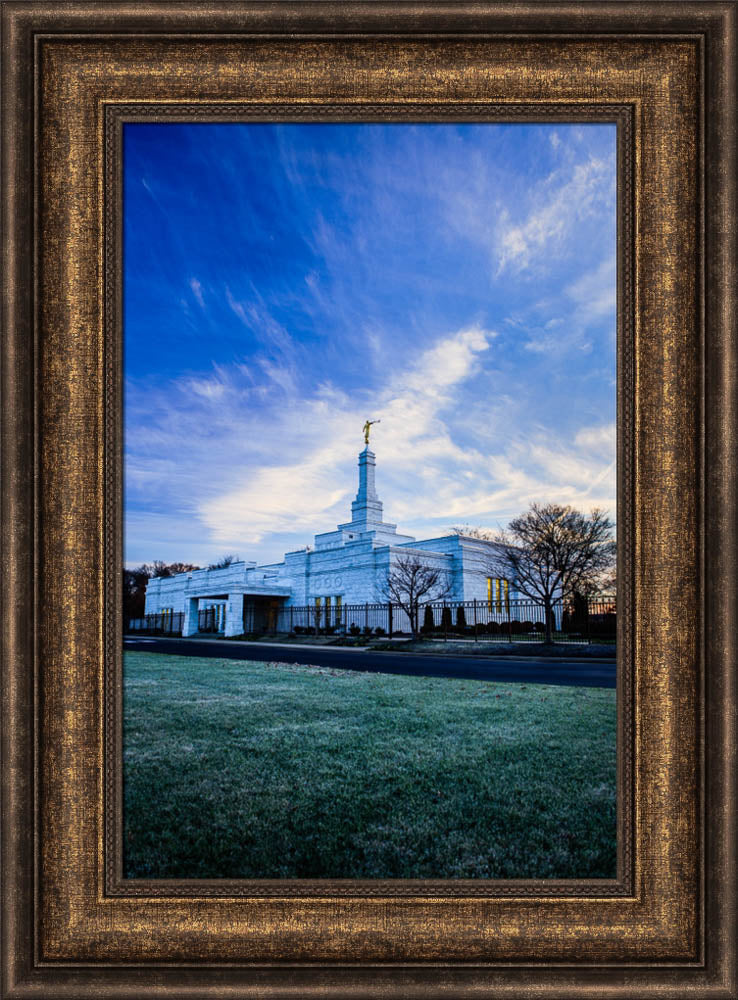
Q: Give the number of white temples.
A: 1